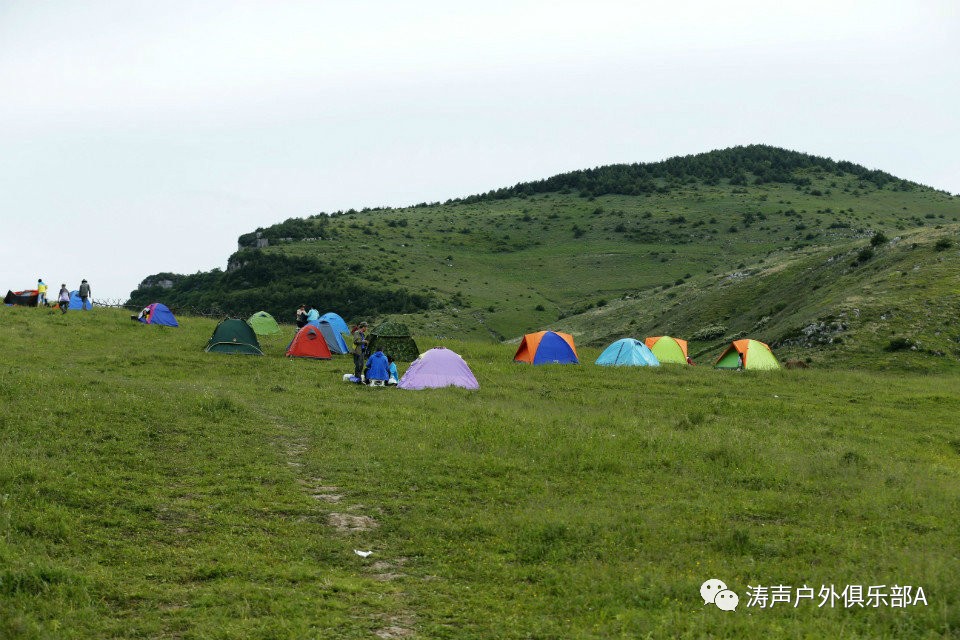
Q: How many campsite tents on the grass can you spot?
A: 14